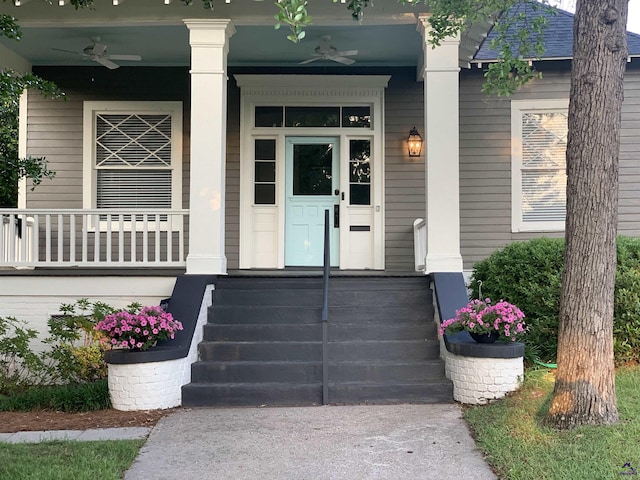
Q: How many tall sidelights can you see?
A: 2